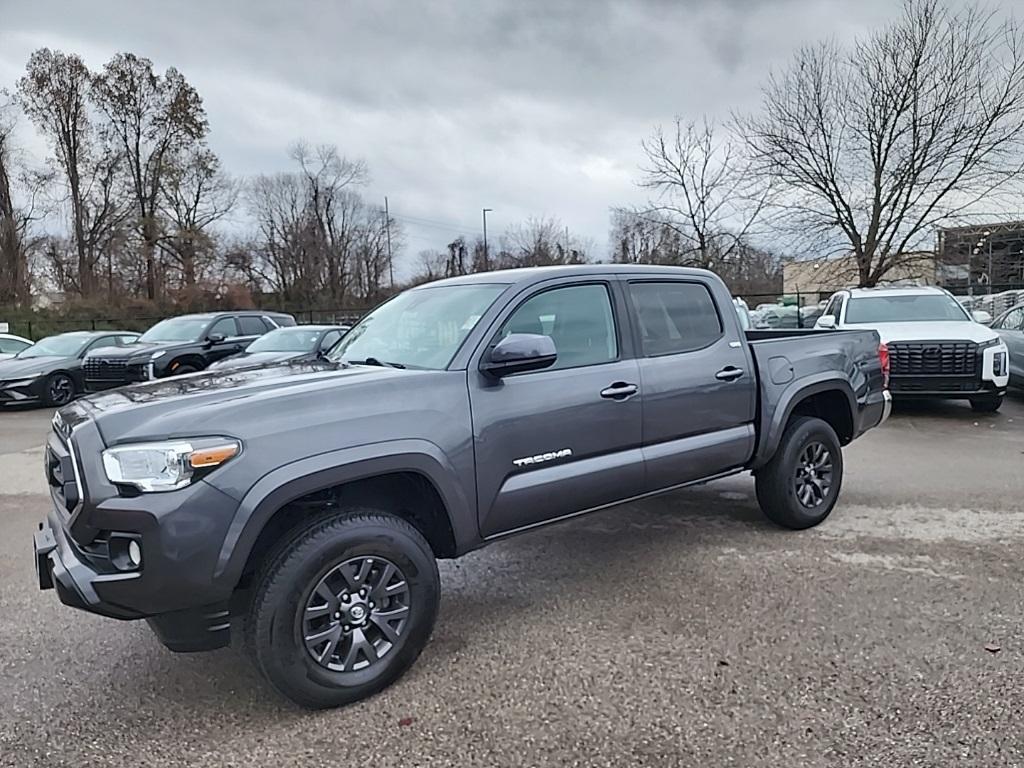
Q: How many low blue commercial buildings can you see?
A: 0